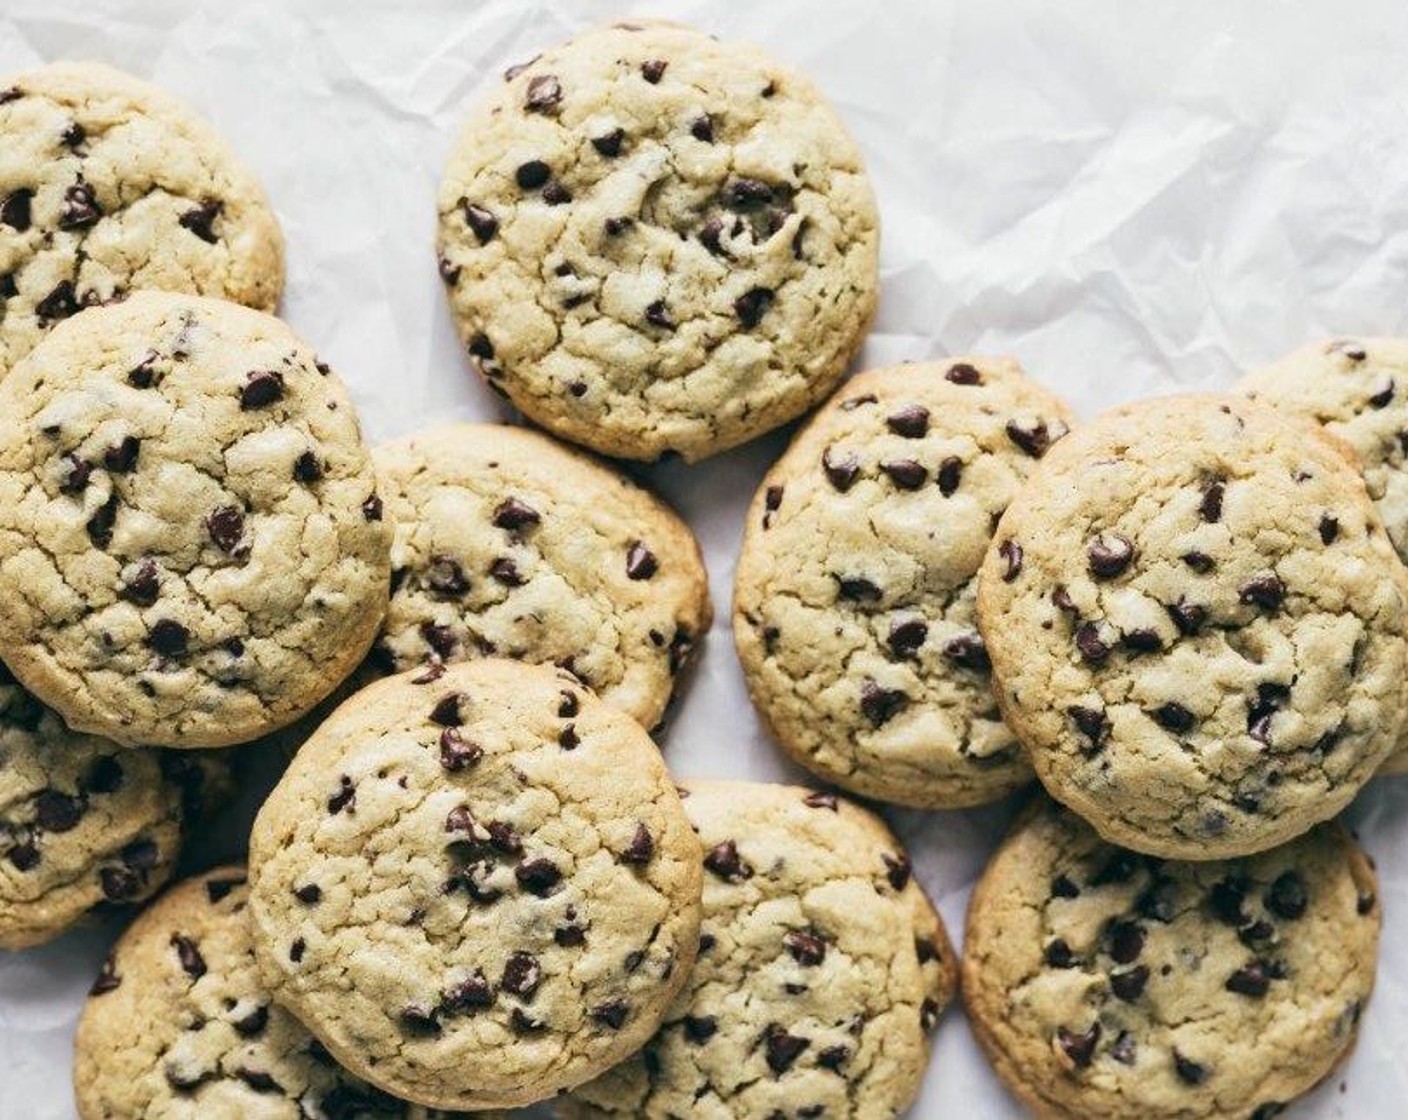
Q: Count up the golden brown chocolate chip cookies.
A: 12